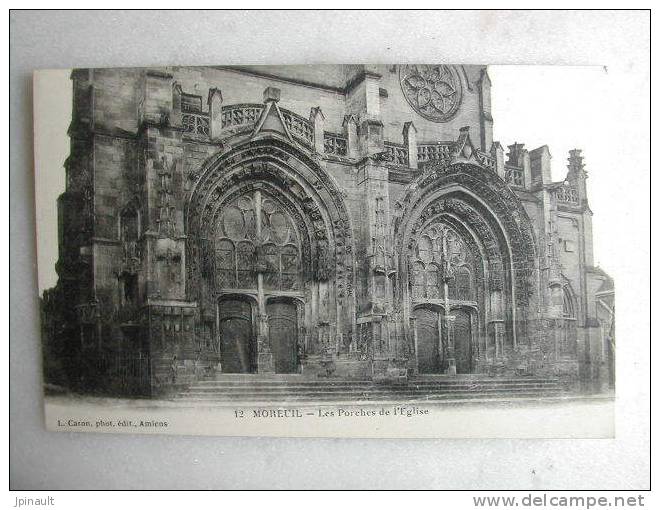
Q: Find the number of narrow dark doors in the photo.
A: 4